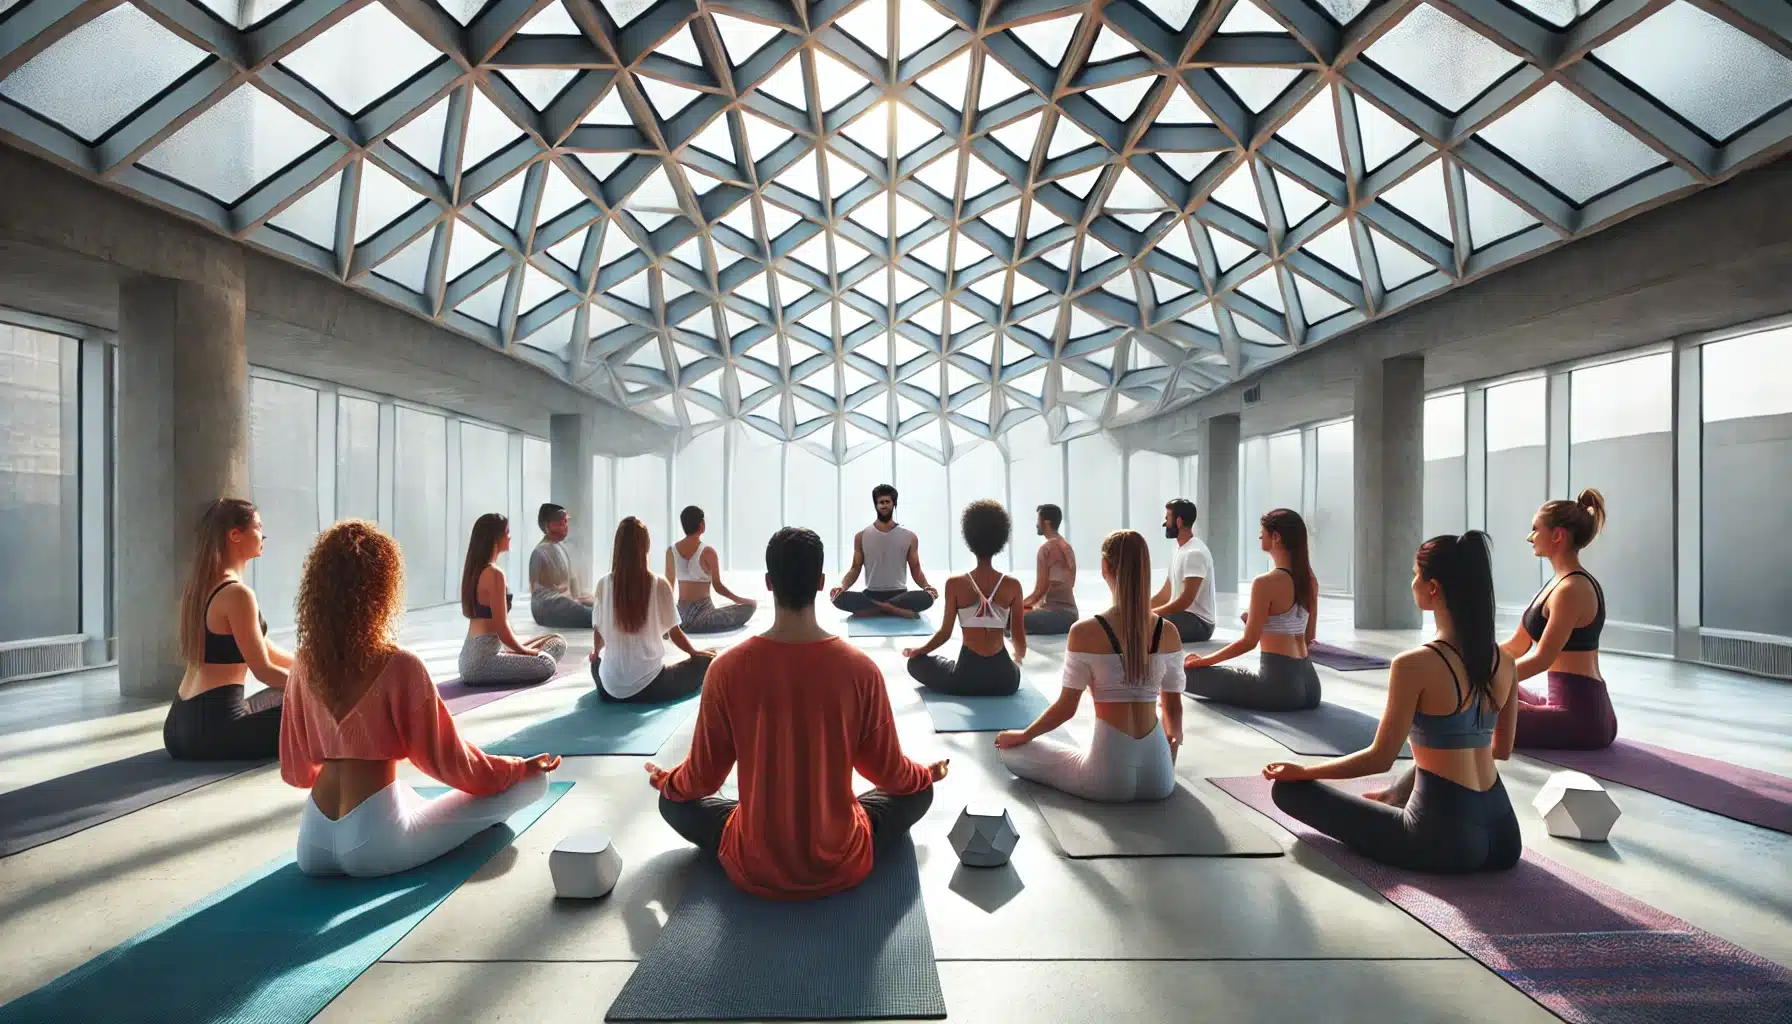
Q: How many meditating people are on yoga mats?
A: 15